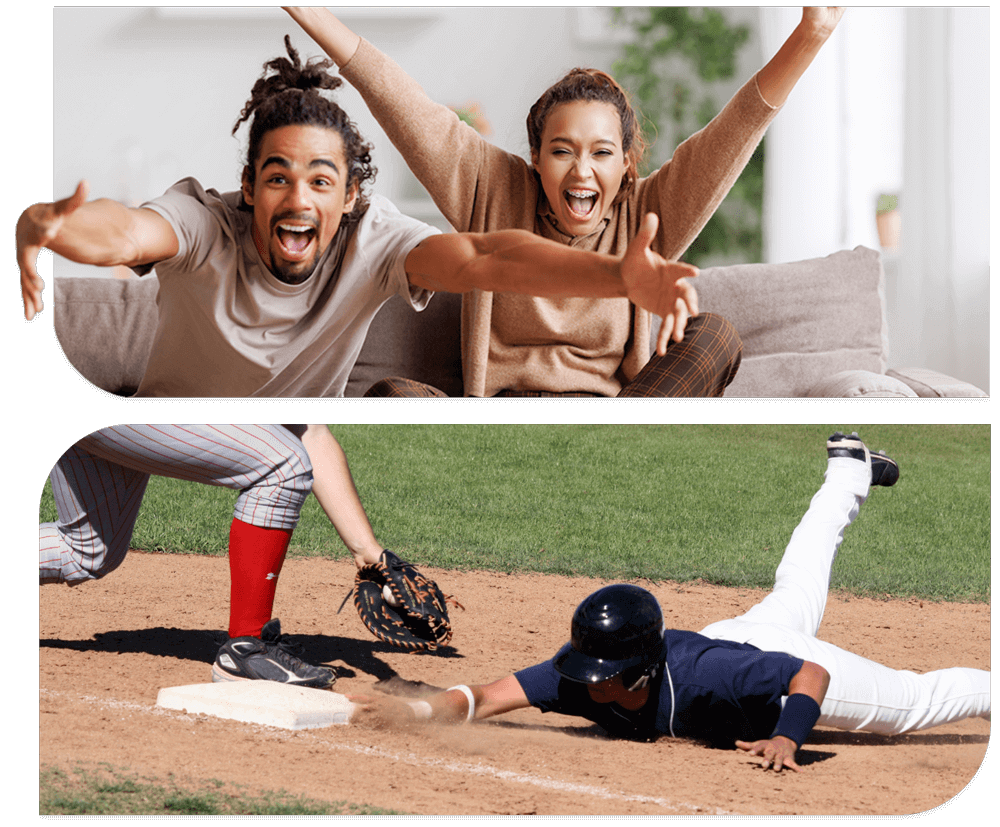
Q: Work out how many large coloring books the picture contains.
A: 0